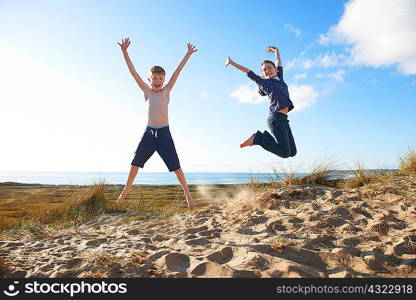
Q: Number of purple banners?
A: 0